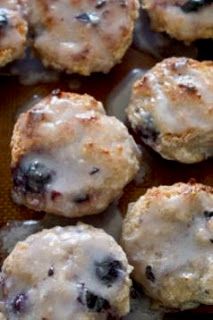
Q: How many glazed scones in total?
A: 7